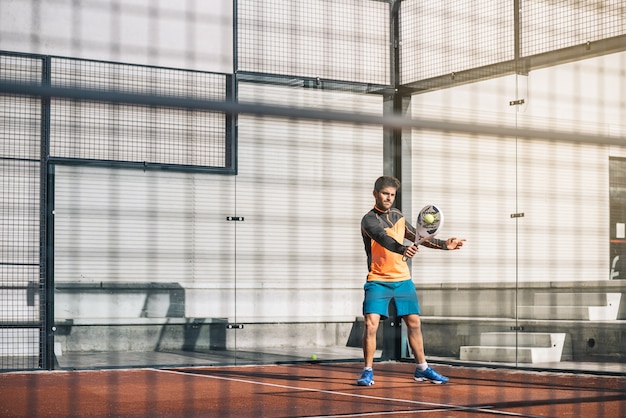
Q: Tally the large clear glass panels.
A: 4